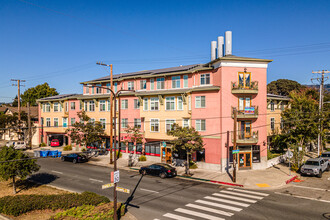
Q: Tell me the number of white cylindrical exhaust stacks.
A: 3